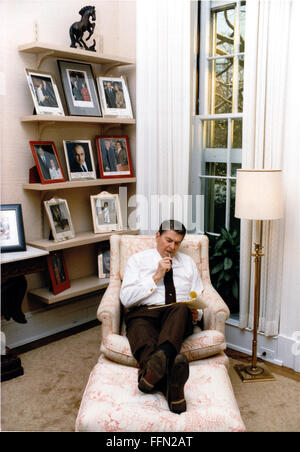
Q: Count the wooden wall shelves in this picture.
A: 5